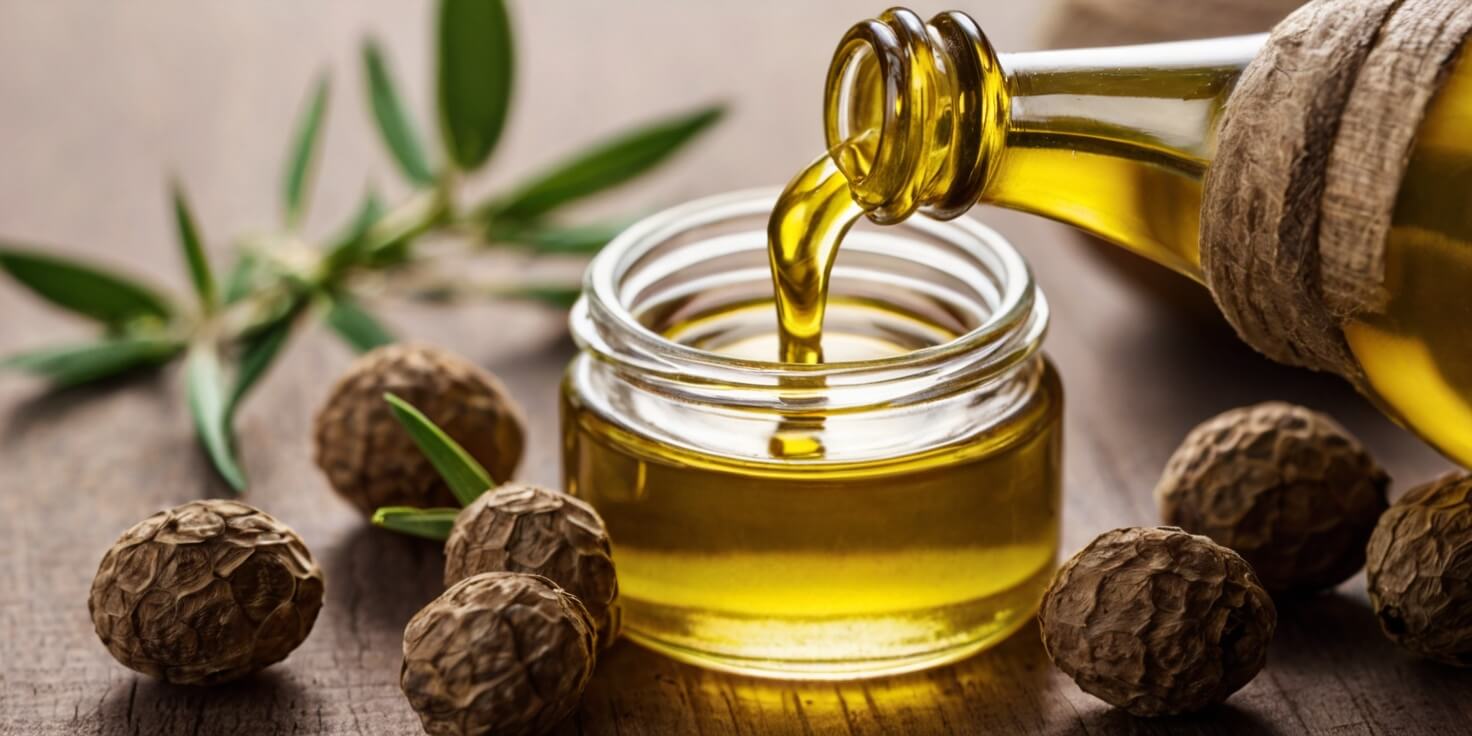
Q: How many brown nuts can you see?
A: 7